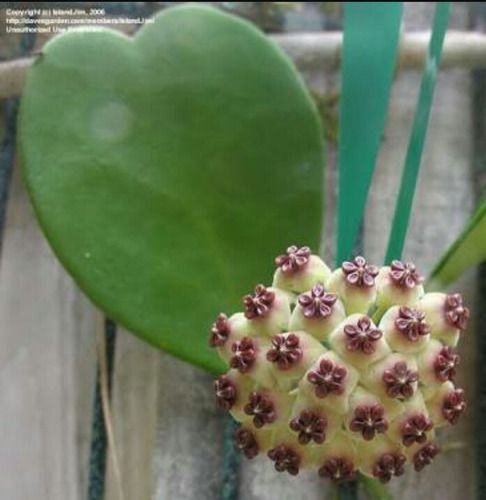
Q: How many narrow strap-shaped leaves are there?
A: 2